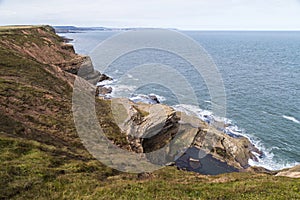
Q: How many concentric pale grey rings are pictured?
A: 2